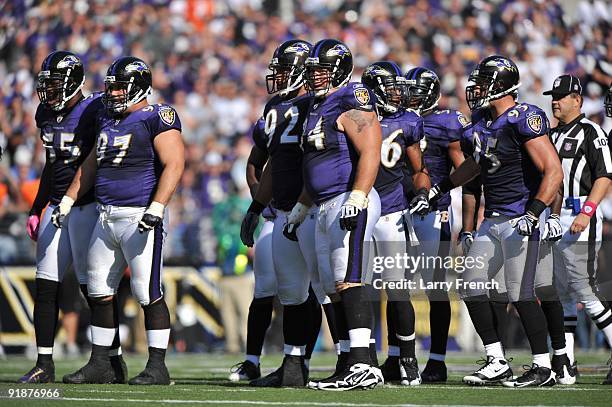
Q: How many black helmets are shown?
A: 7